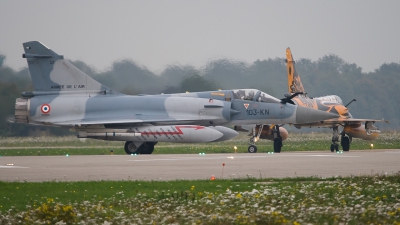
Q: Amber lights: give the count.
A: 2